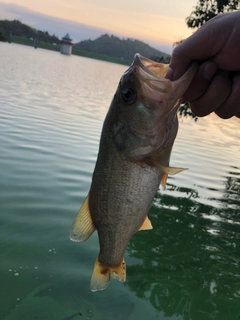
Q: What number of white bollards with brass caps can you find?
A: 0